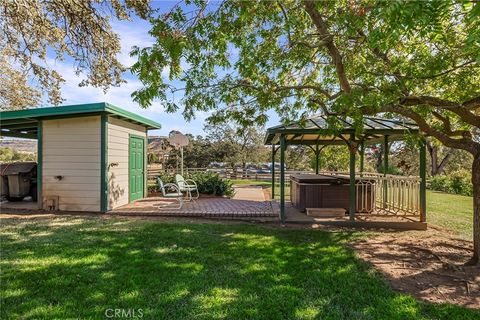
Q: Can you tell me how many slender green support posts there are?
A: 7